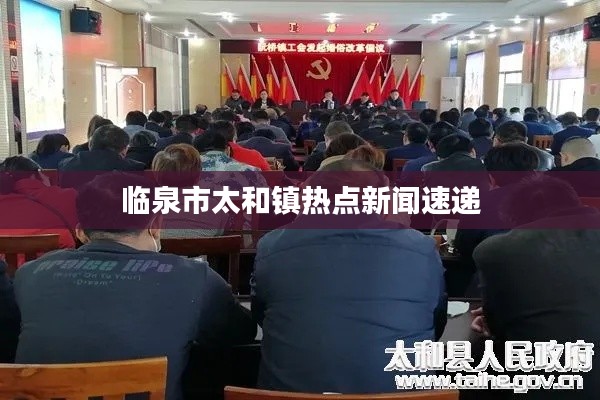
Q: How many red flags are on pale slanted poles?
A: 10